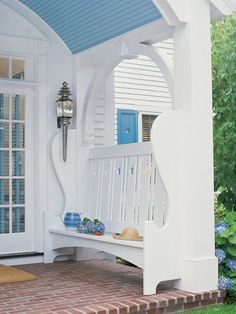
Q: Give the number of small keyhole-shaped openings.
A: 5